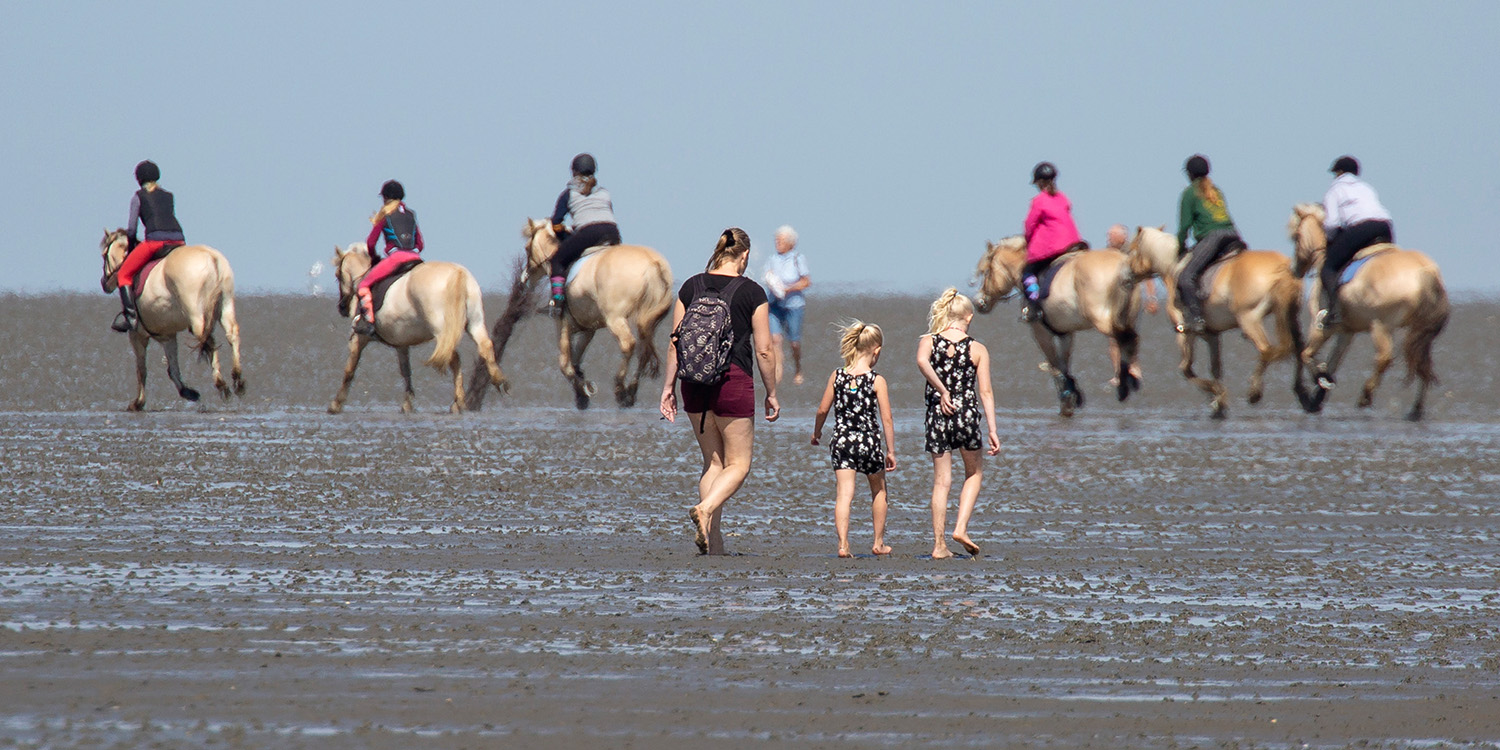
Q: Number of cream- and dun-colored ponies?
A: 6